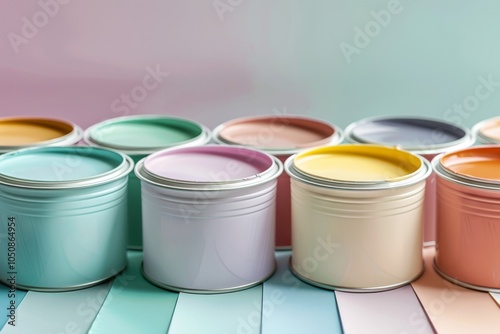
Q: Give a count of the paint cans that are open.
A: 9